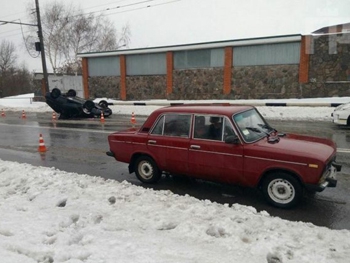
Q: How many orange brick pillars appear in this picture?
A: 5